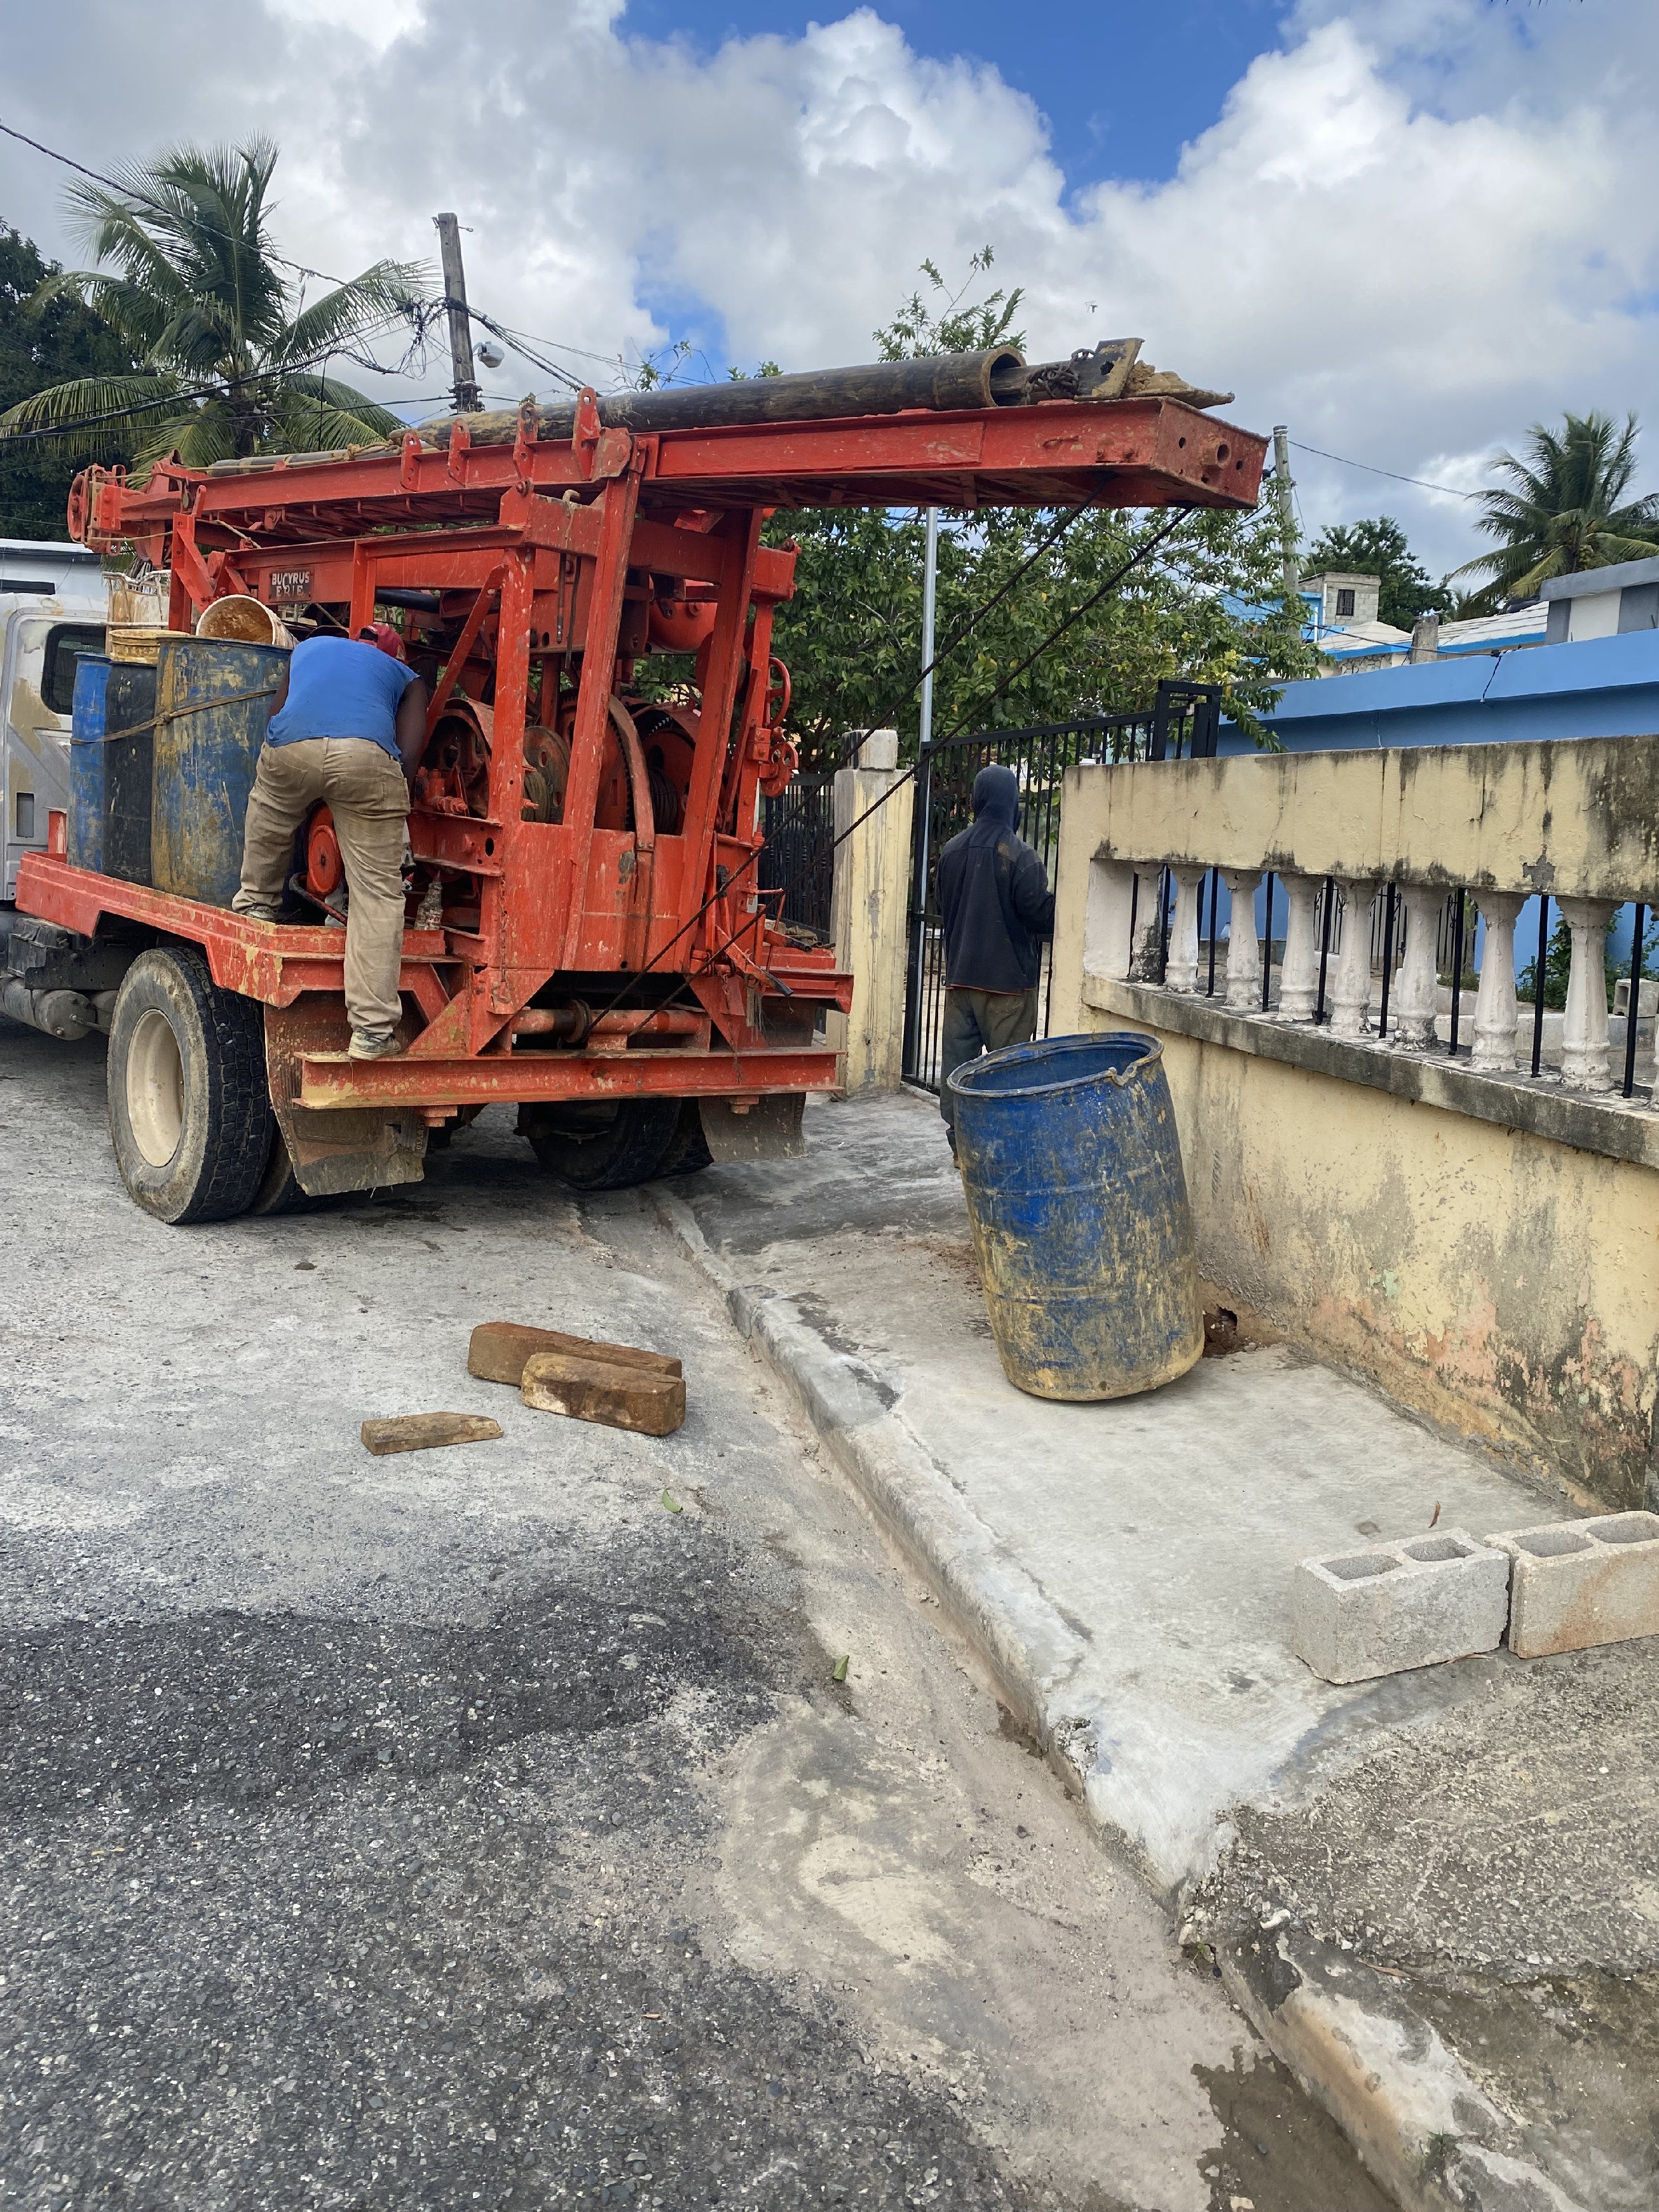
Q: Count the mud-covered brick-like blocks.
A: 3